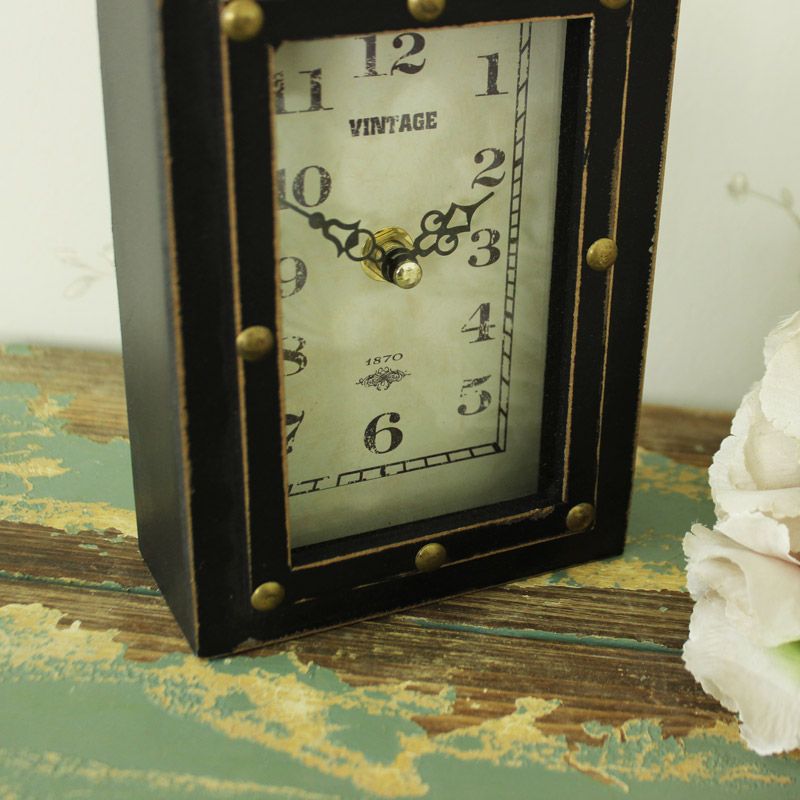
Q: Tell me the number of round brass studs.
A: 8